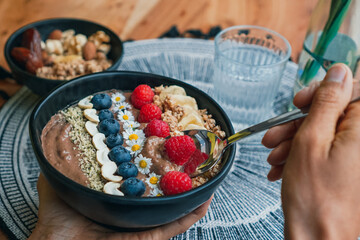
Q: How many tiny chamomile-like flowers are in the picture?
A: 9